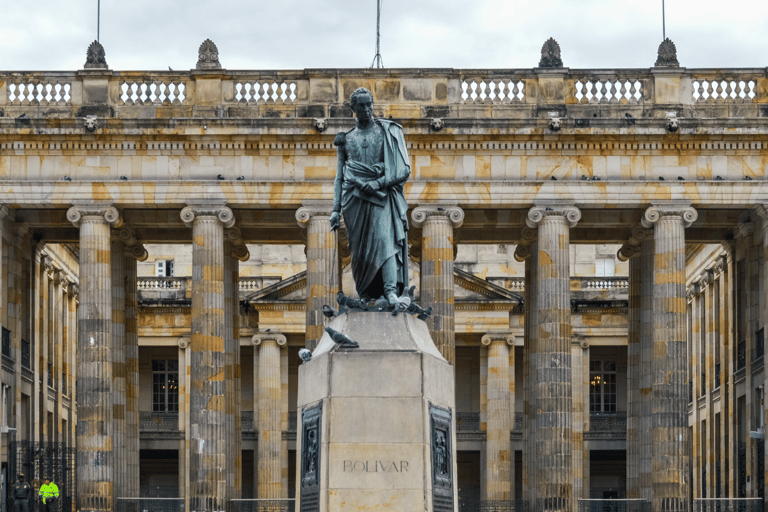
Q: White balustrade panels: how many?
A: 6